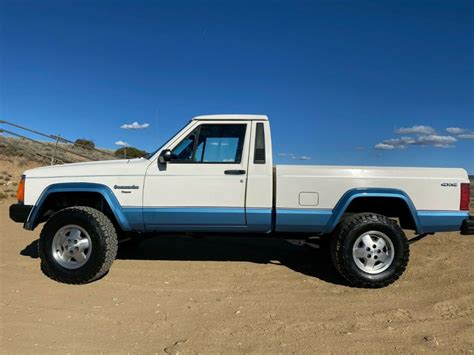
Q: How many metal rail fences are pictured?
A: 1